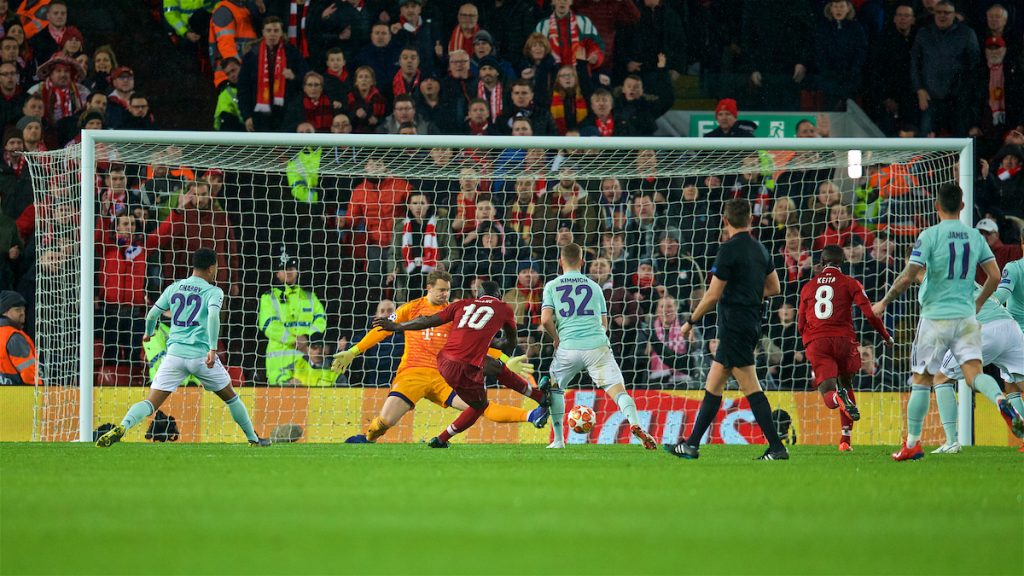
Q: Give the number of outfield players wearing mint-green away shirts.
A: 5